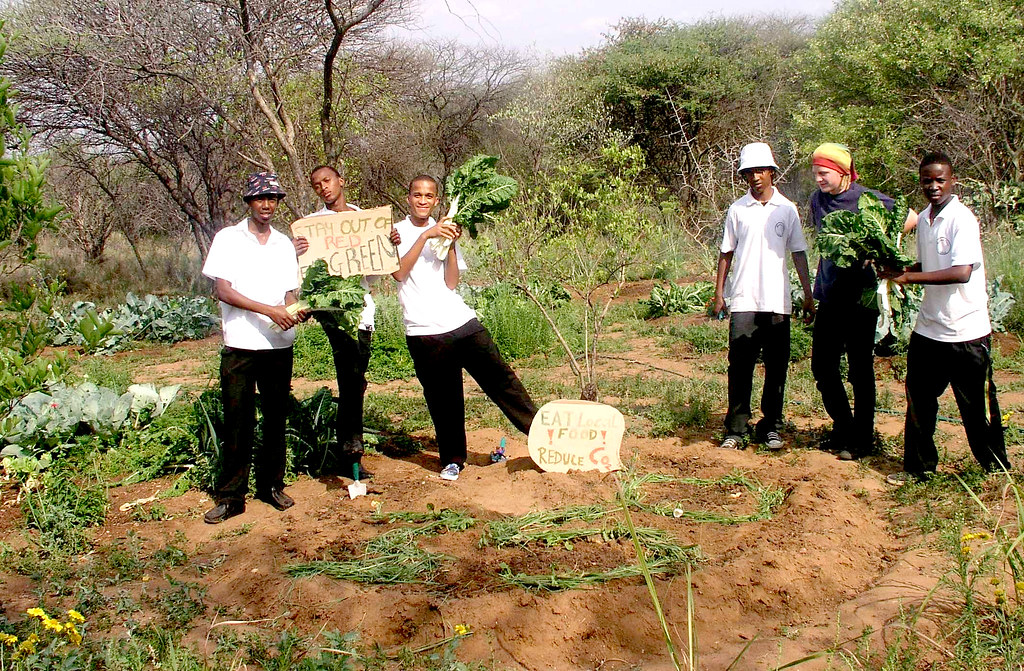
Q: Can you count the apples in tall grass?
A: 0